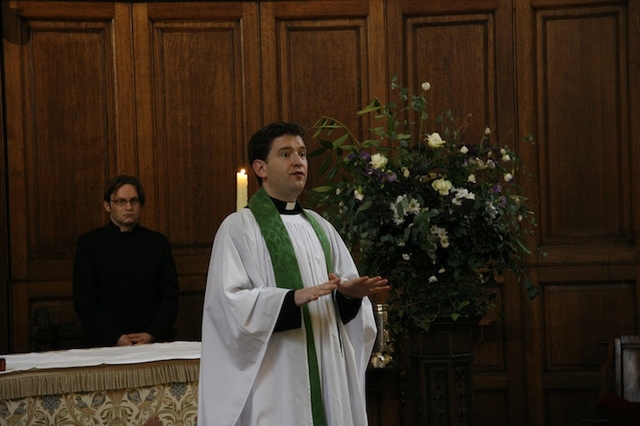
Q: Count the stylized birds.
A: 3